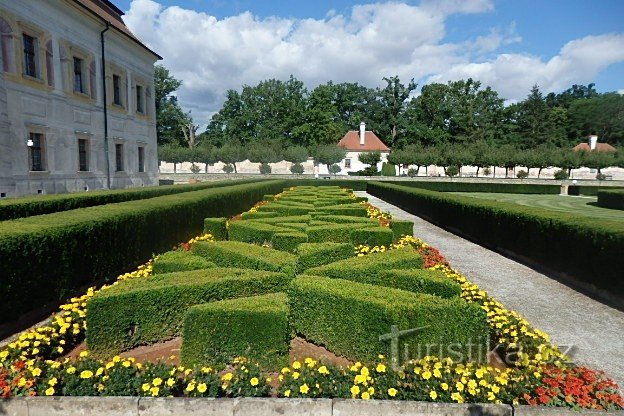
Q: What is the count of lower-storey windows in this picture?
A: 4